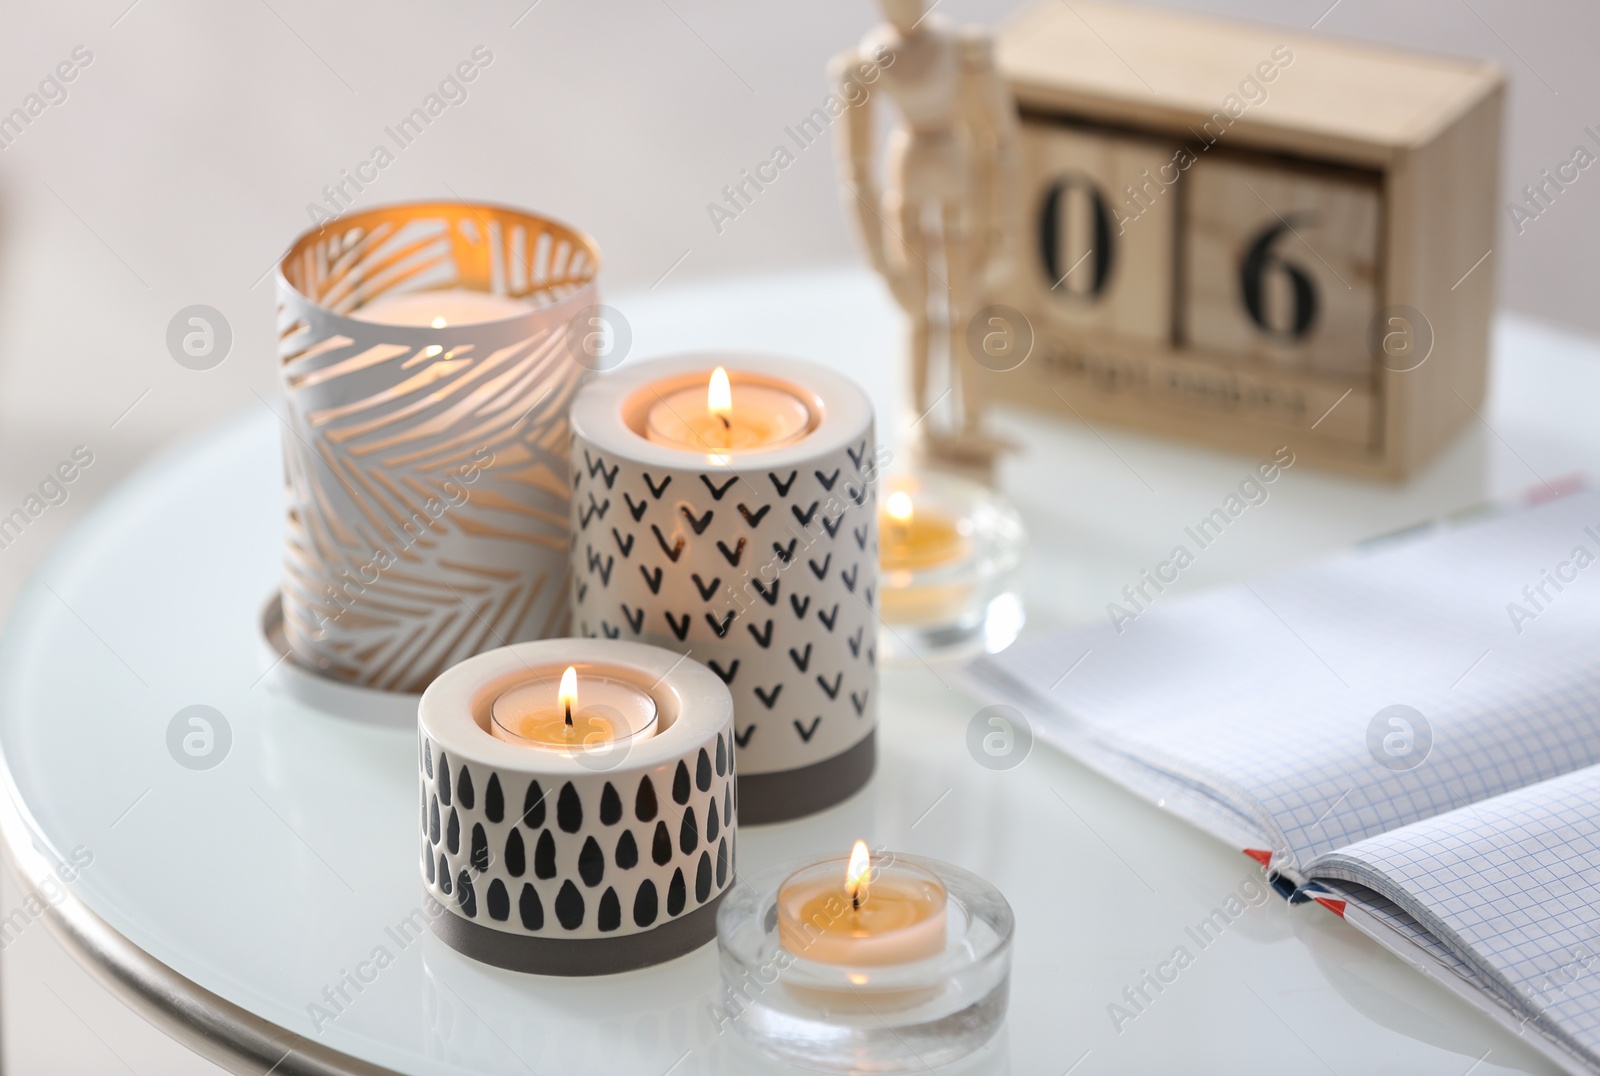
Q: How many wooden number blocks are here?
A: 2